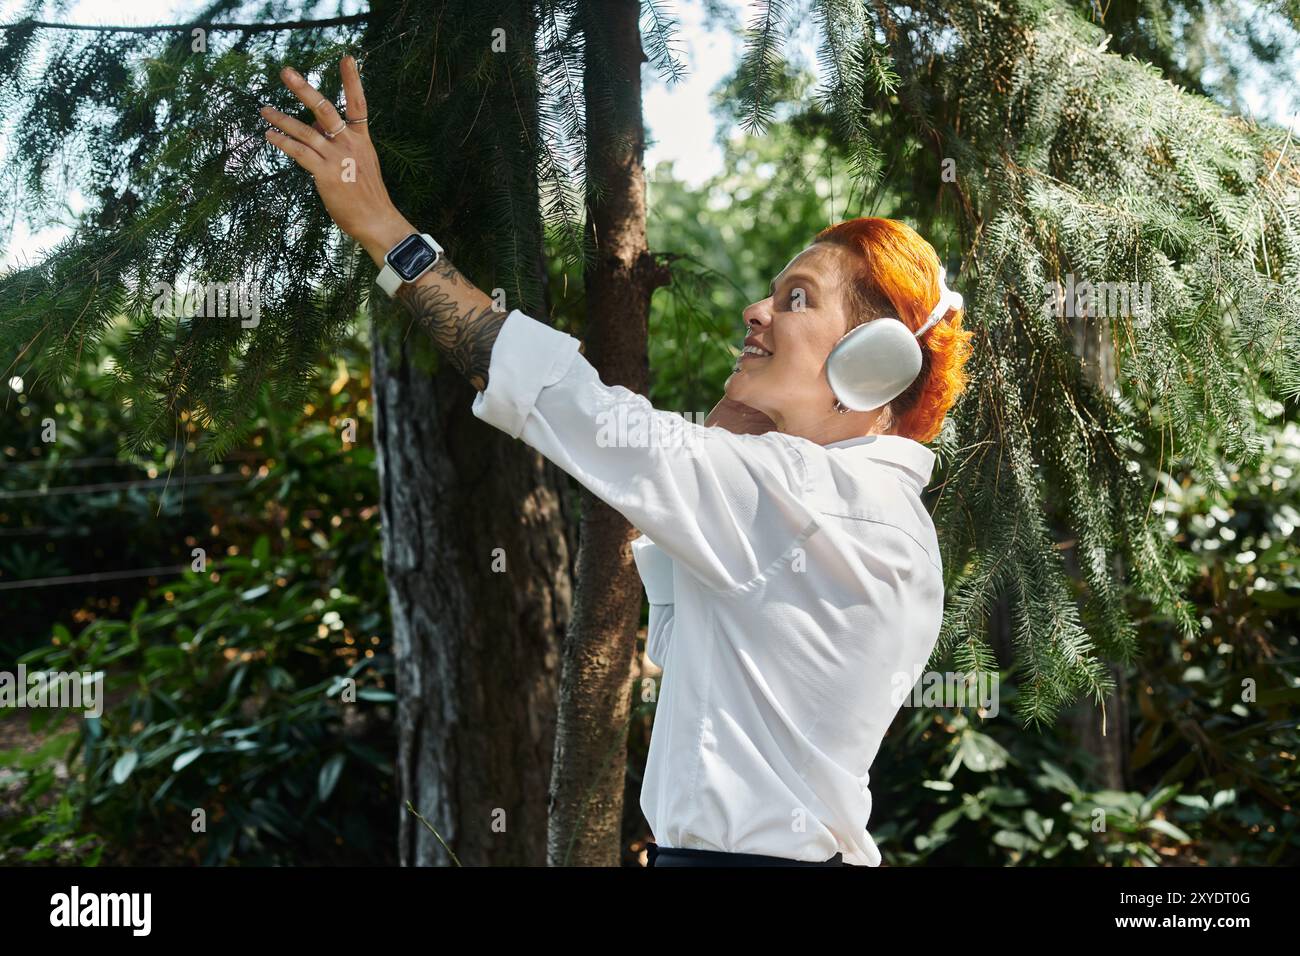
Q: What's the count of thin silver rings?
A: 3